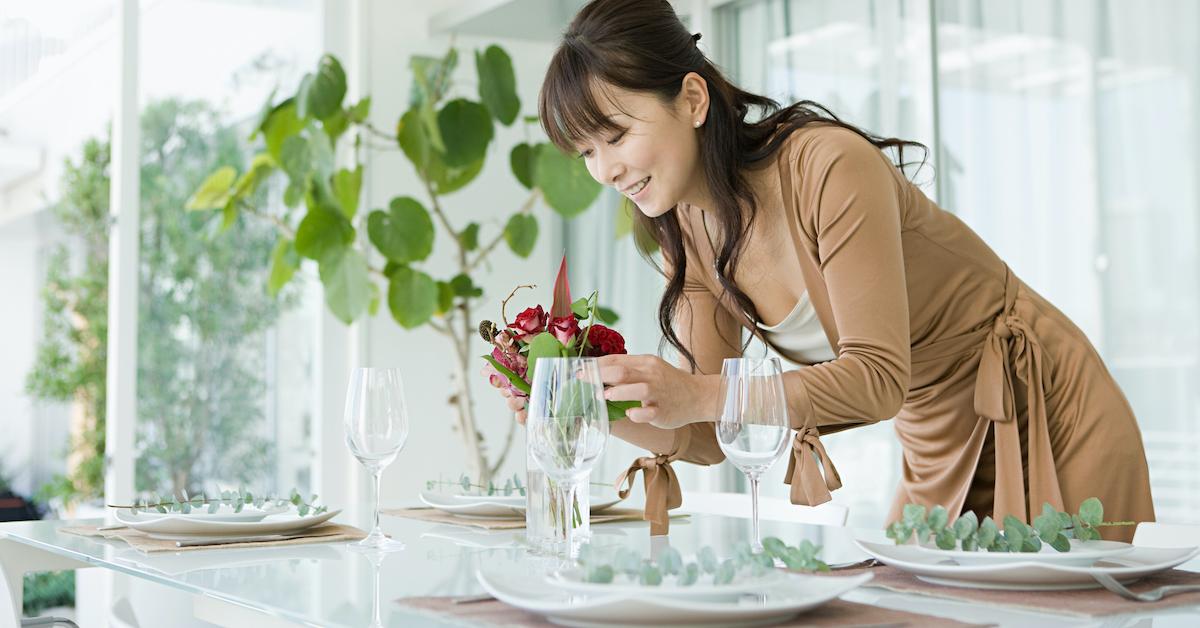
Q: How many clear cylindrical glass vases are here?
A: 1